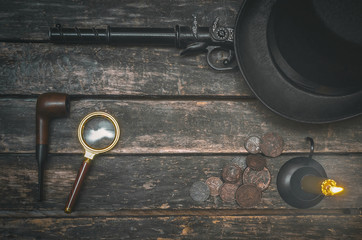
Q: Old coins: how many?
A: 10